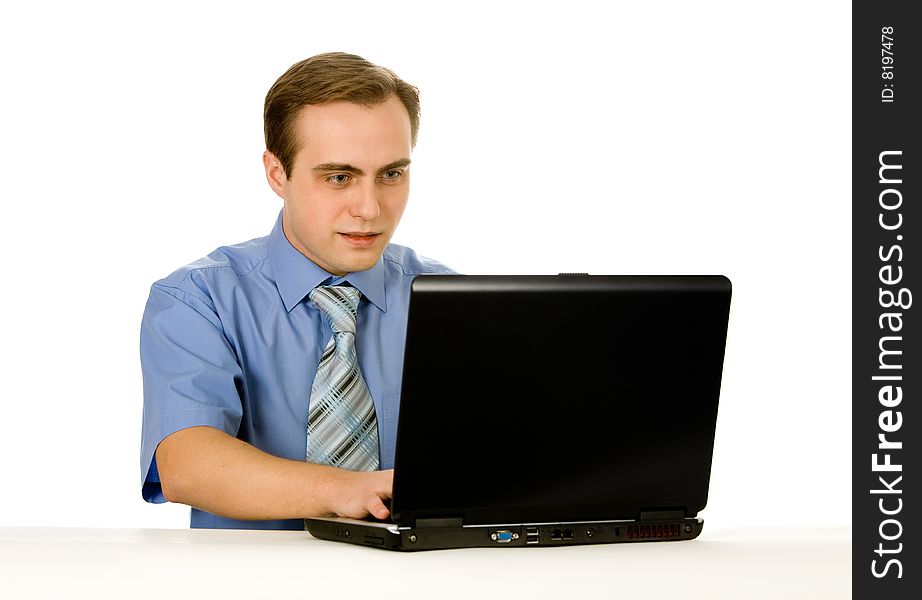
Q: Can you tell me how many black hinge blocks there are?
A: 2